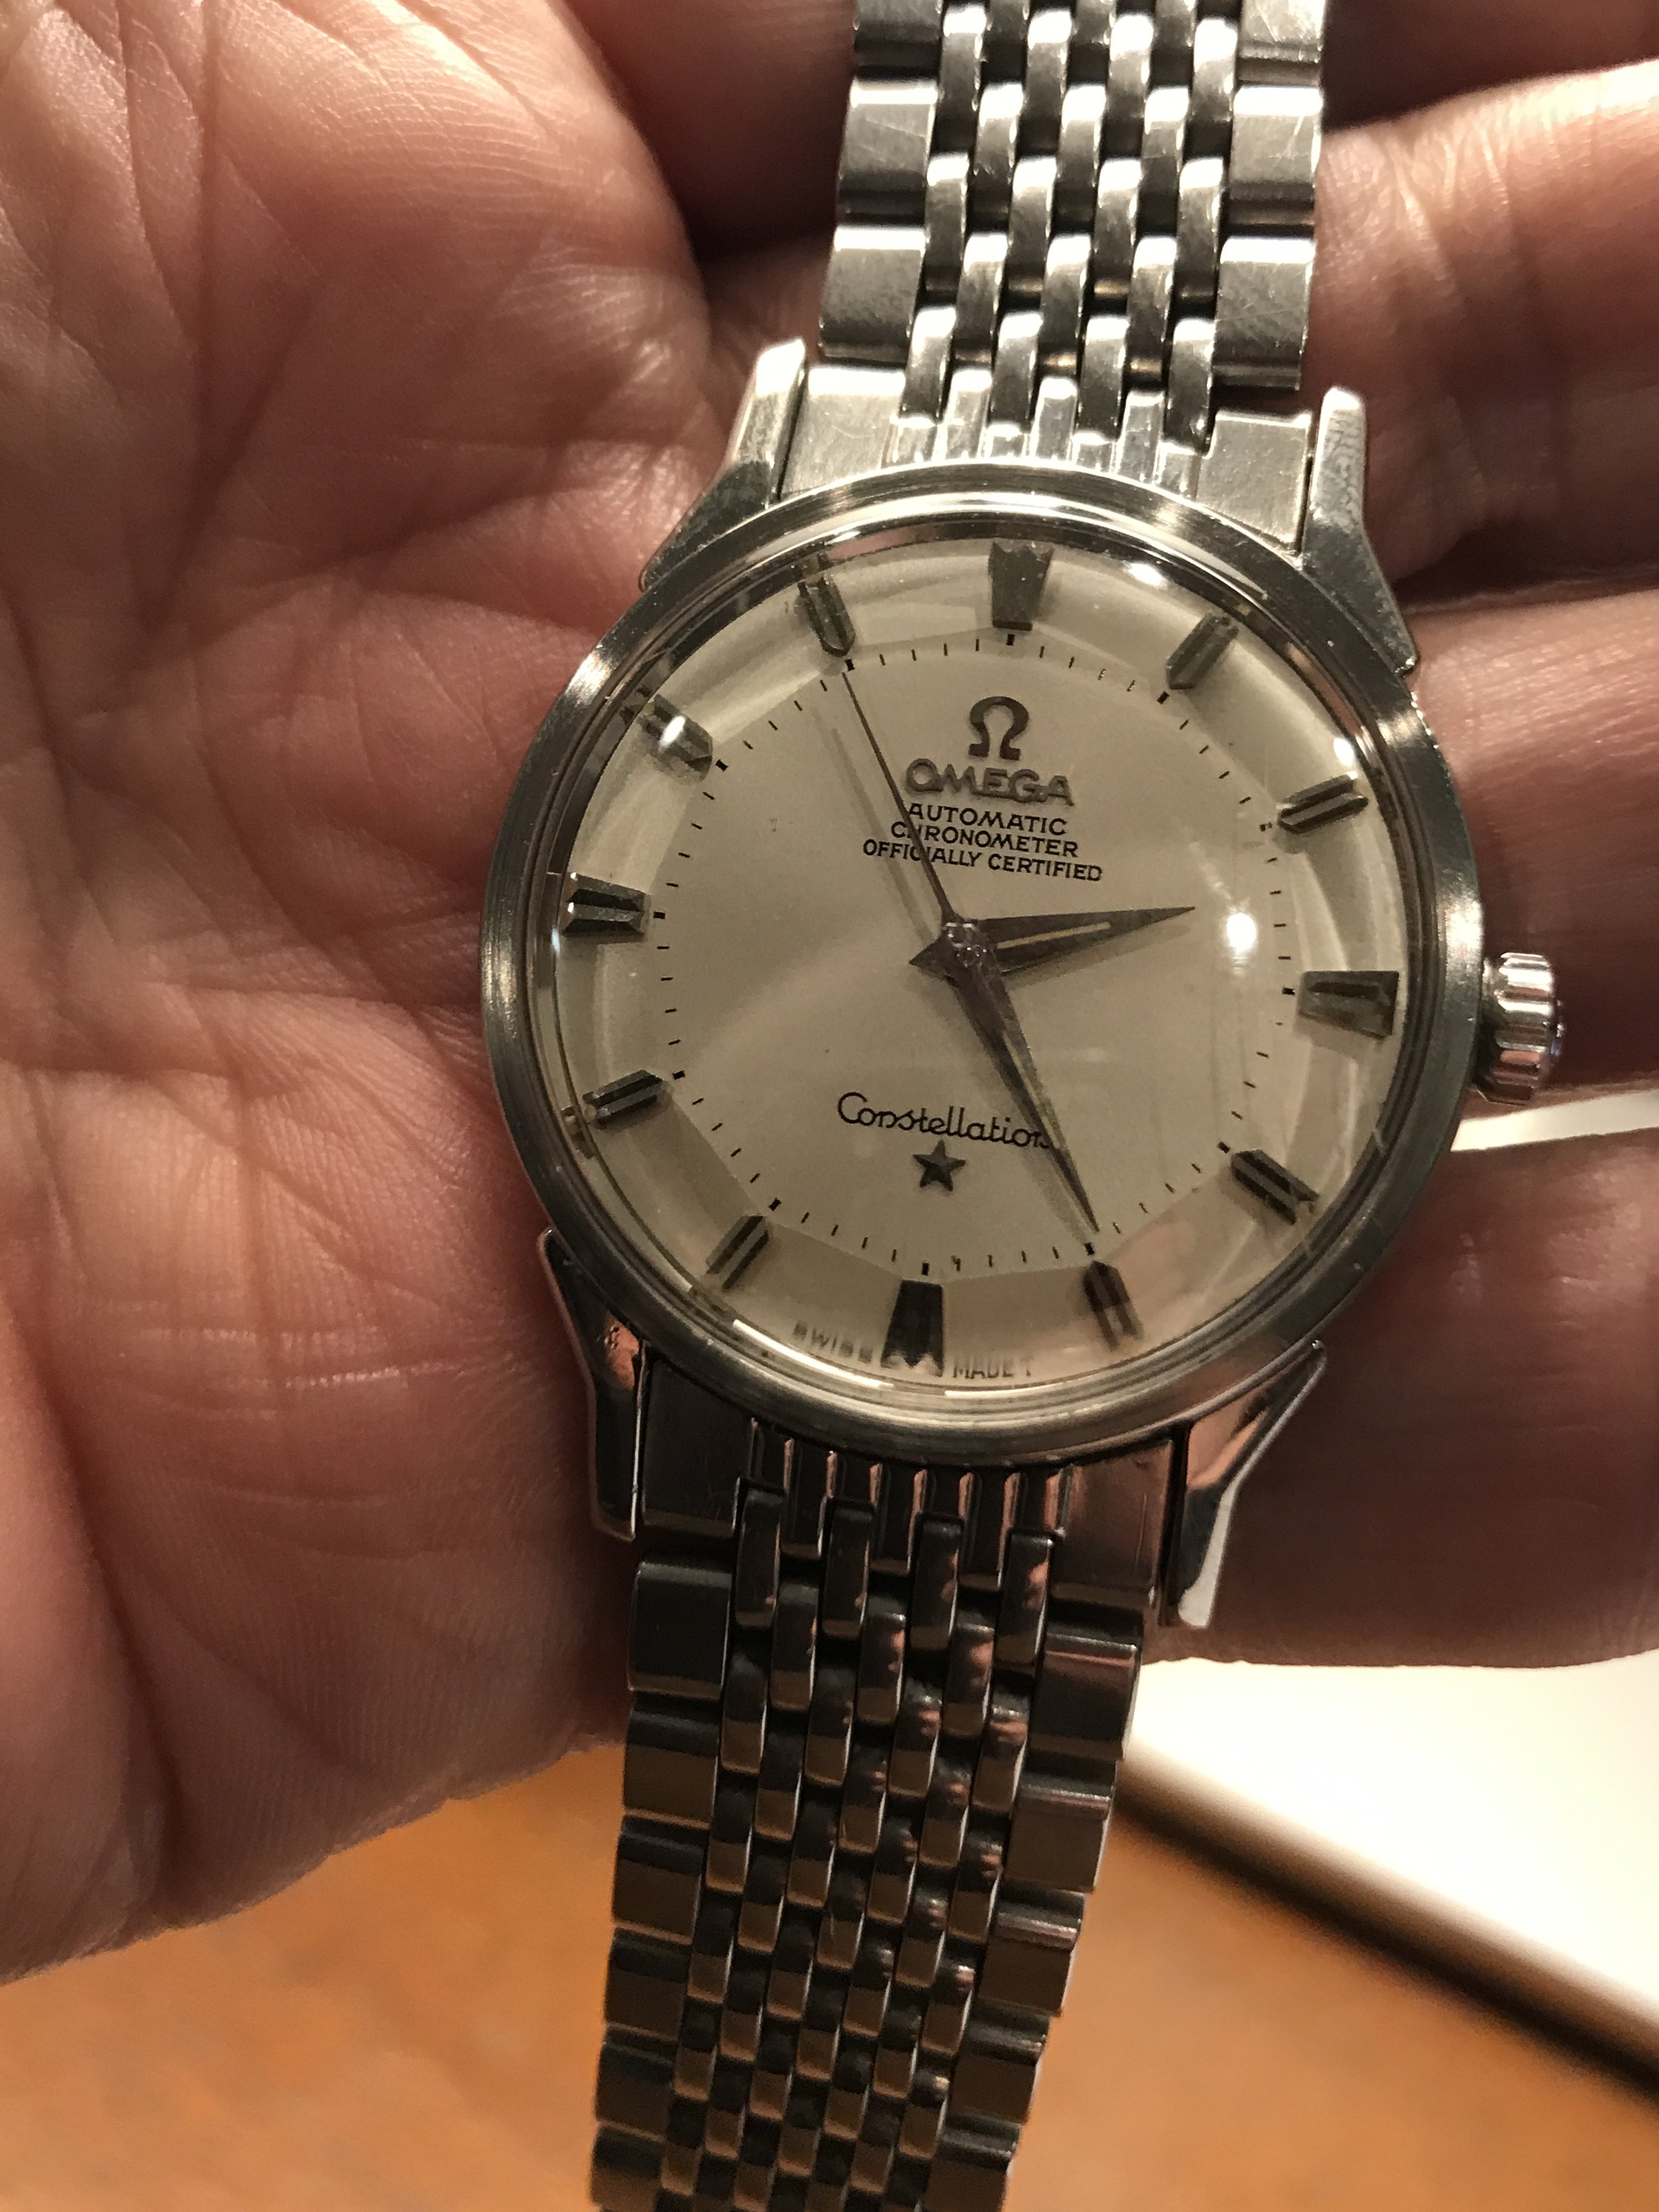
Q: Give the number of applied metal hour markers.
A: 12